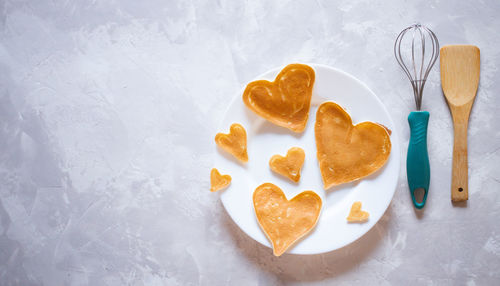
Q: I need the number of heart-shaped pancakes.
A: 7